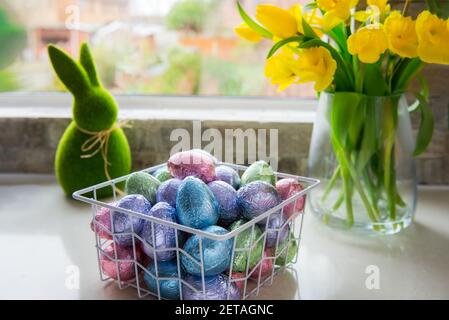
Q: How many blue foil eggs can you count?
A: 3